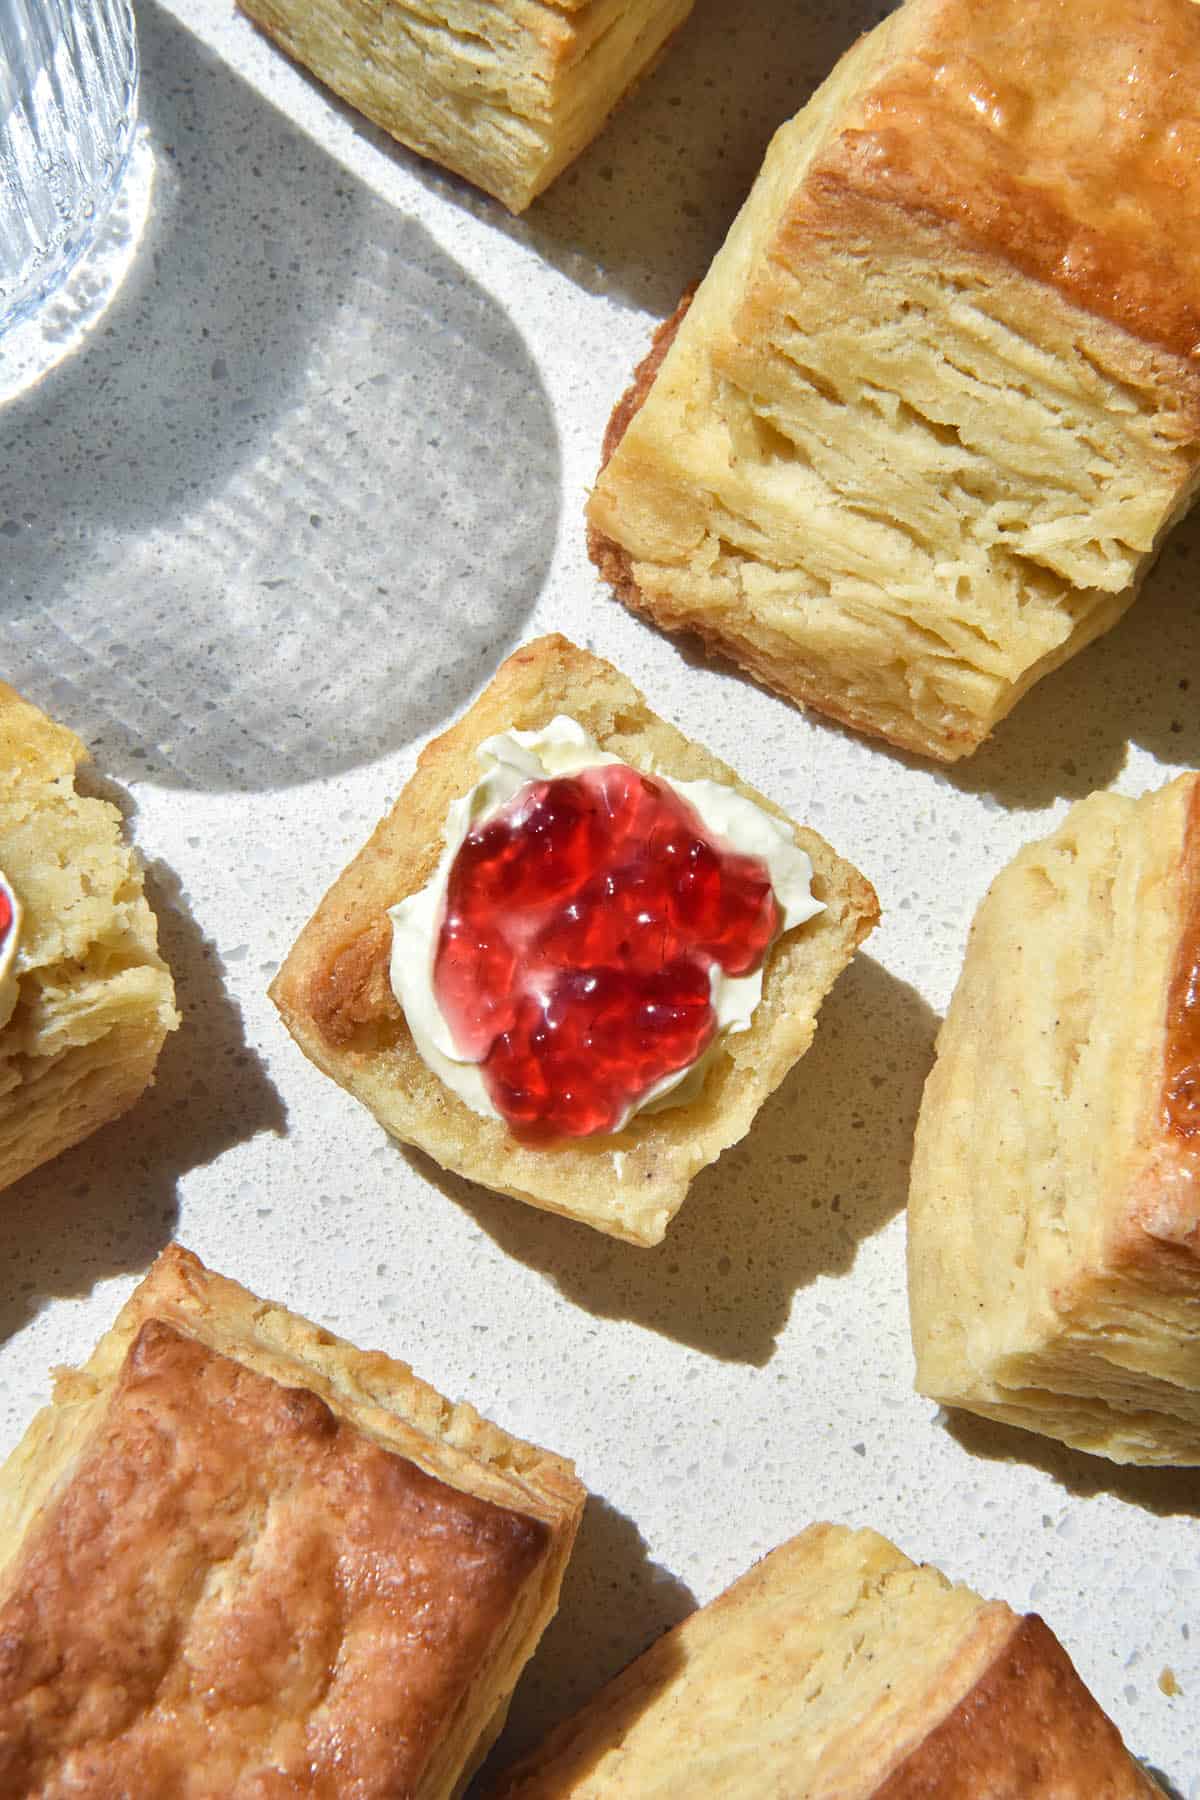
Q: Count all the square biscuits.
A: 7